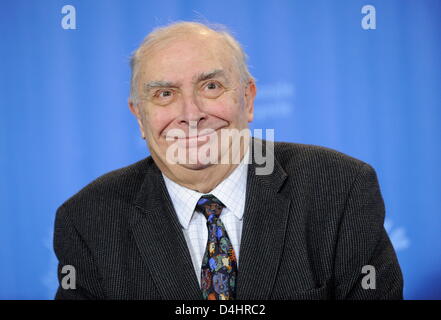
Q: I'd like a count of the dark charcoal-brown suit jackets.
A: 1